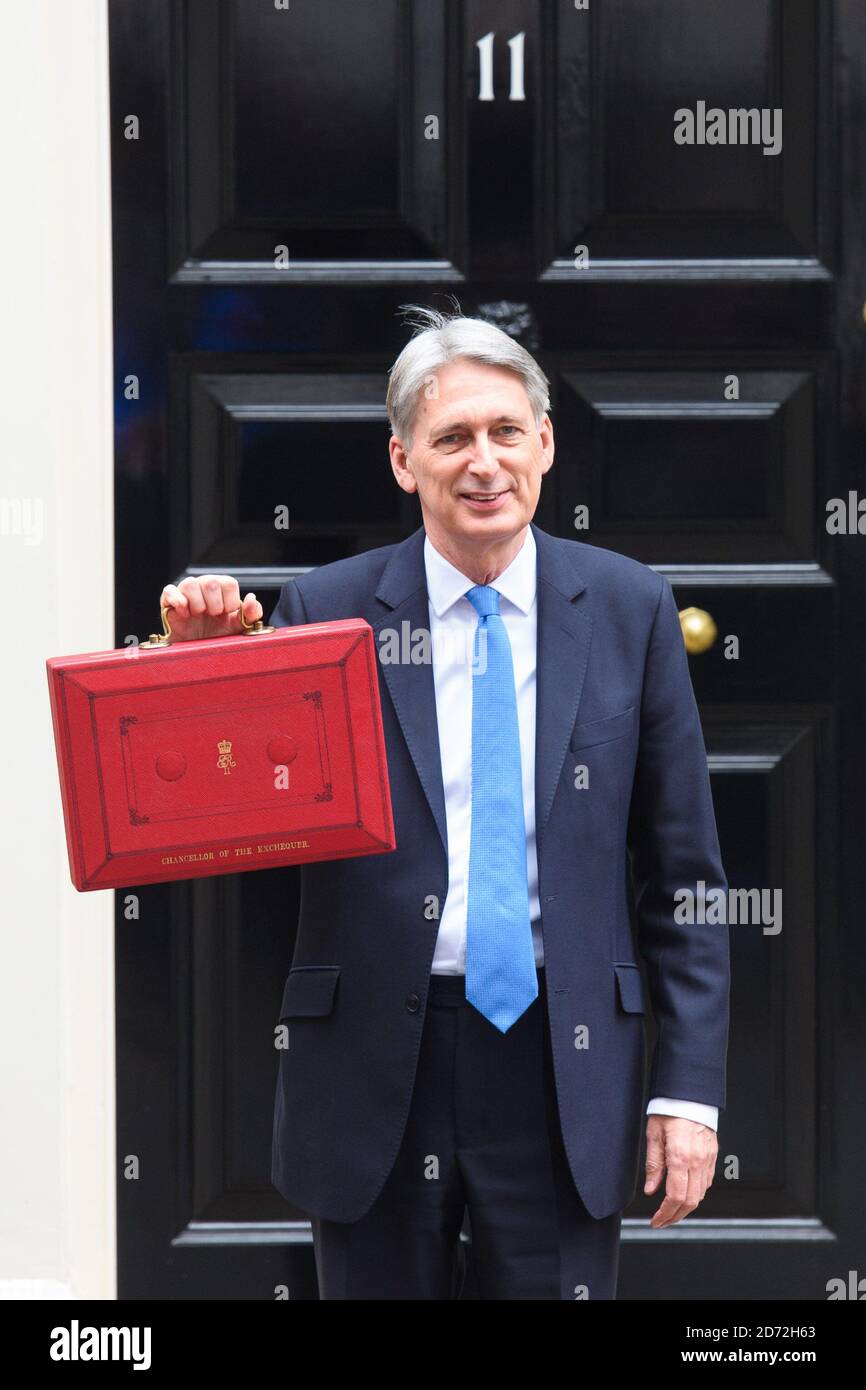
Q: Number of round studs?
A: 2